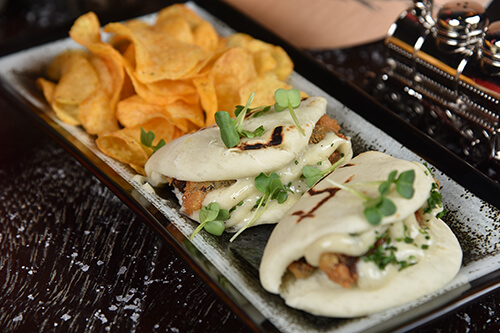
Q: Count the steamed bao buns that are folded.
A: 2